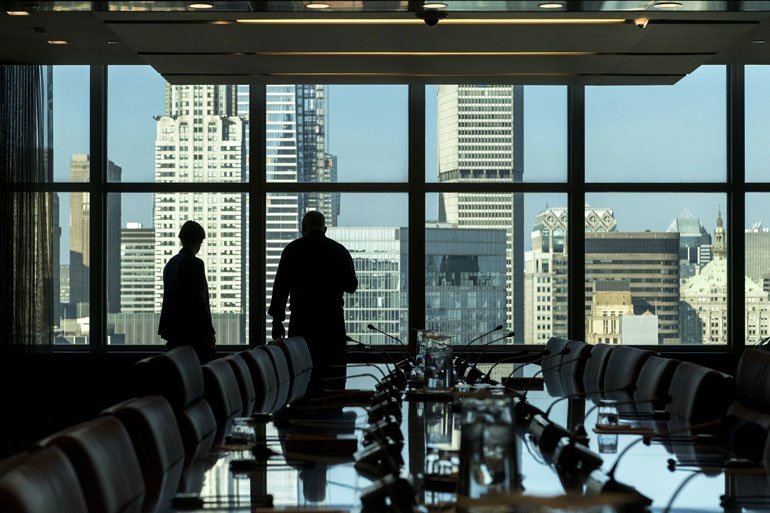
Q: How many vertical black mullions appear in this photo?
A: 5